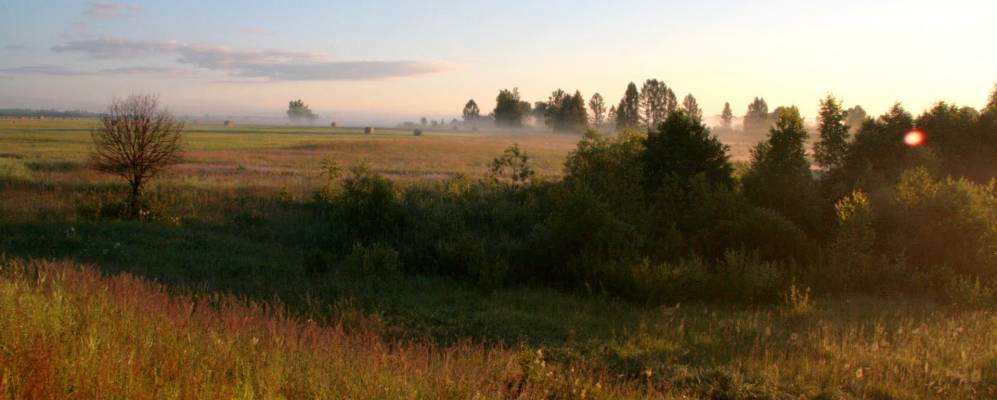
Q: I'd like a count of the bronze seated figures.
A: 0